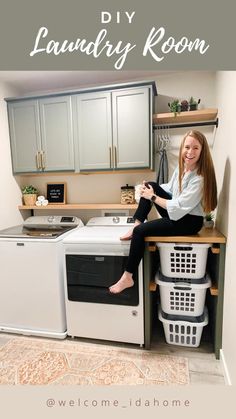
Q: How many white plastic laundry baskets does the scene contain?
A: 3